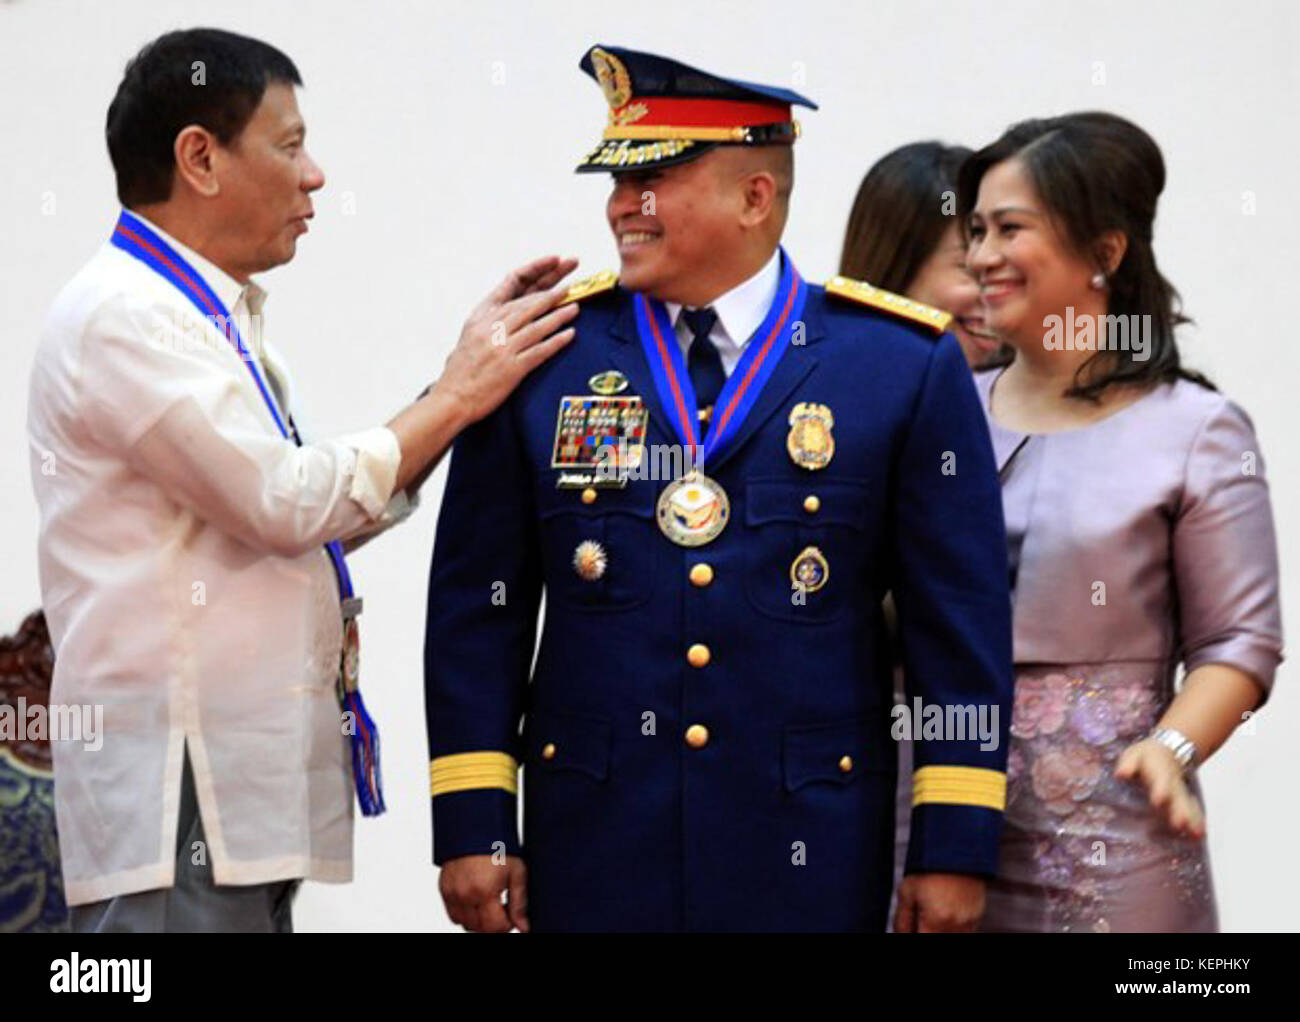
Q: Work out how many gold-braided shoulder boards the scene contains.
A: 2